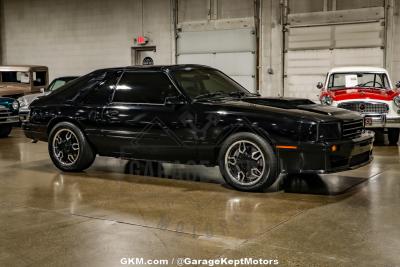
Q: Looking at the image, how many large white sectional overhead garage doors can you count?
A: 2